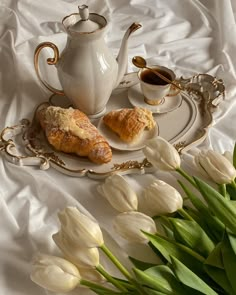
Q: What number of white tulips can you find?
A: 8